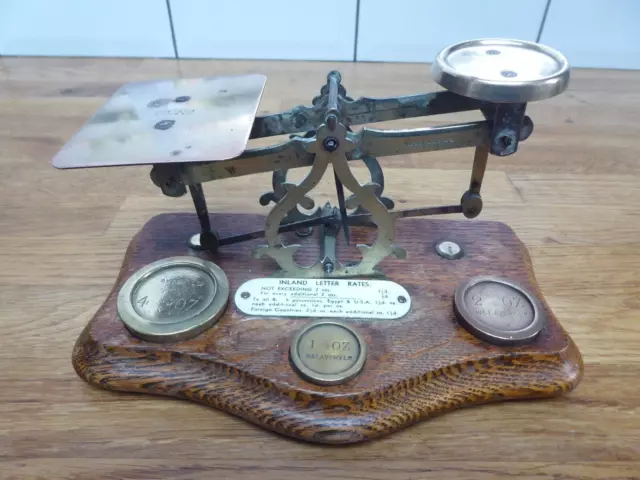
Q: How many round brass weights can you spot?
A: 3